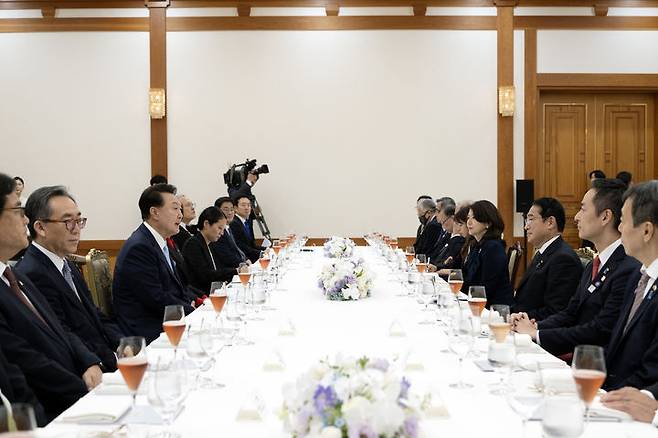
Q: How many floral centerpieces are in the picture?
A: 3